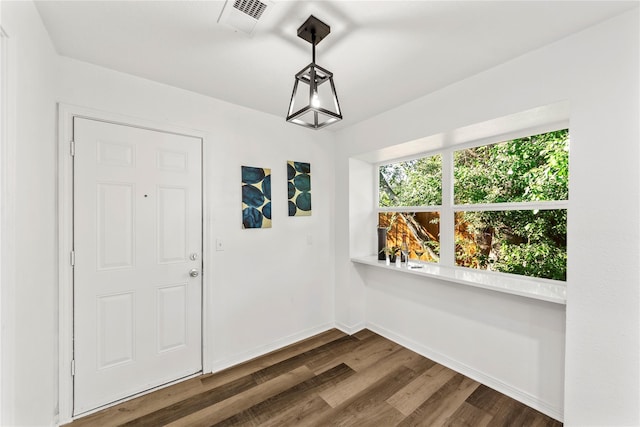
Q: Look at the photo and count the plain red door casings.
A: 0